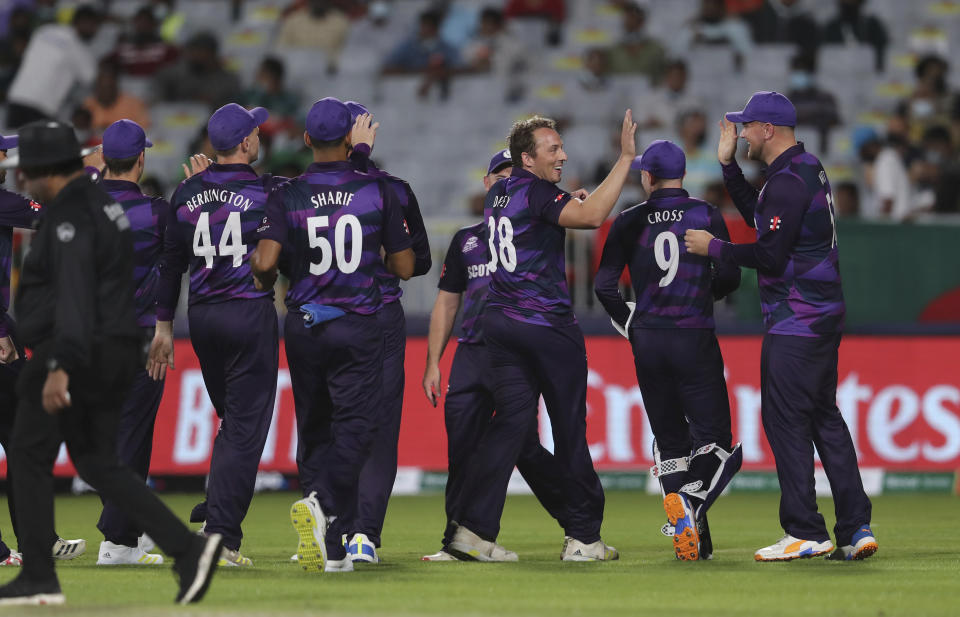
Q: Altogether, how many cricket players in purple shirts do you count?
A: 9